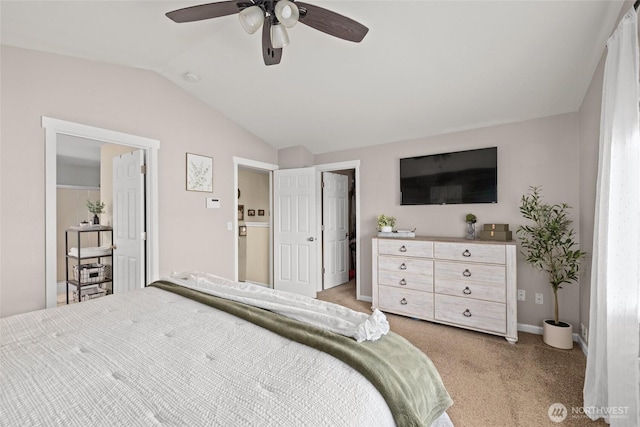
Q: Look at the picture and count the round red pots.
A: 0